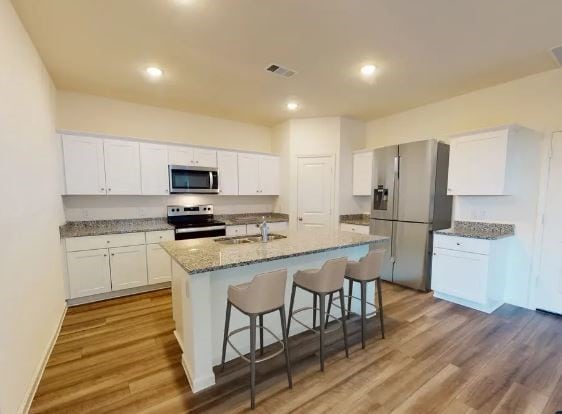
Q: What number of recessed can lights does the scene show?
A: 4